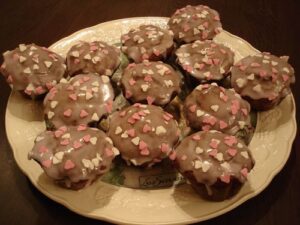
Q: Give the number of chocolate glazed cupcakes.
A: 12